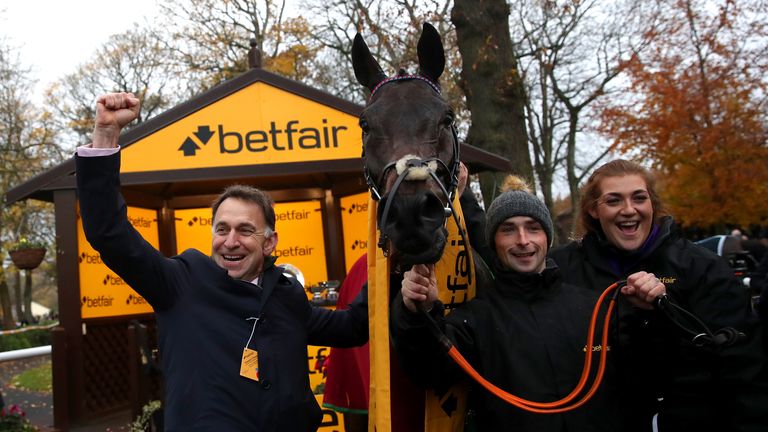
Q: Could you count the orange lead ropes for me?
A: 2